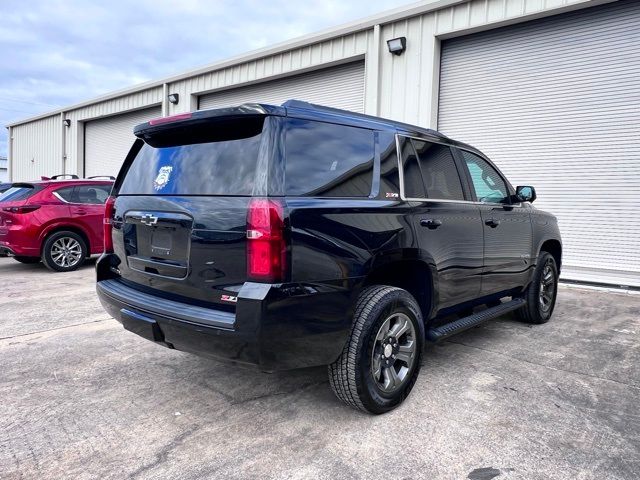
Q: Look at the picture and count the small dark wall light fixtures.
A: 3